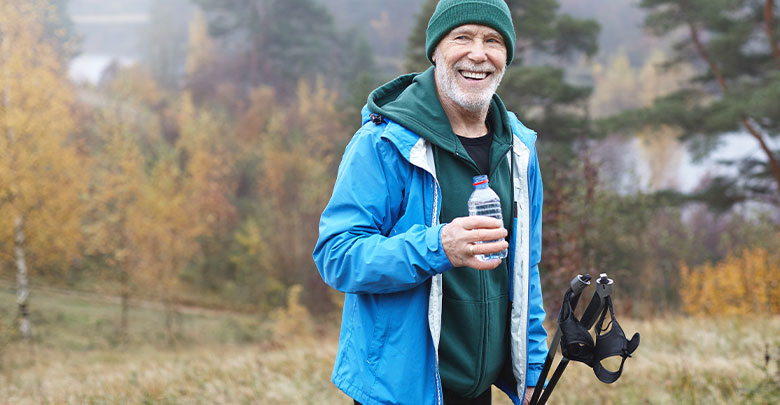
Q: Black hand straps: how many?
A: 2